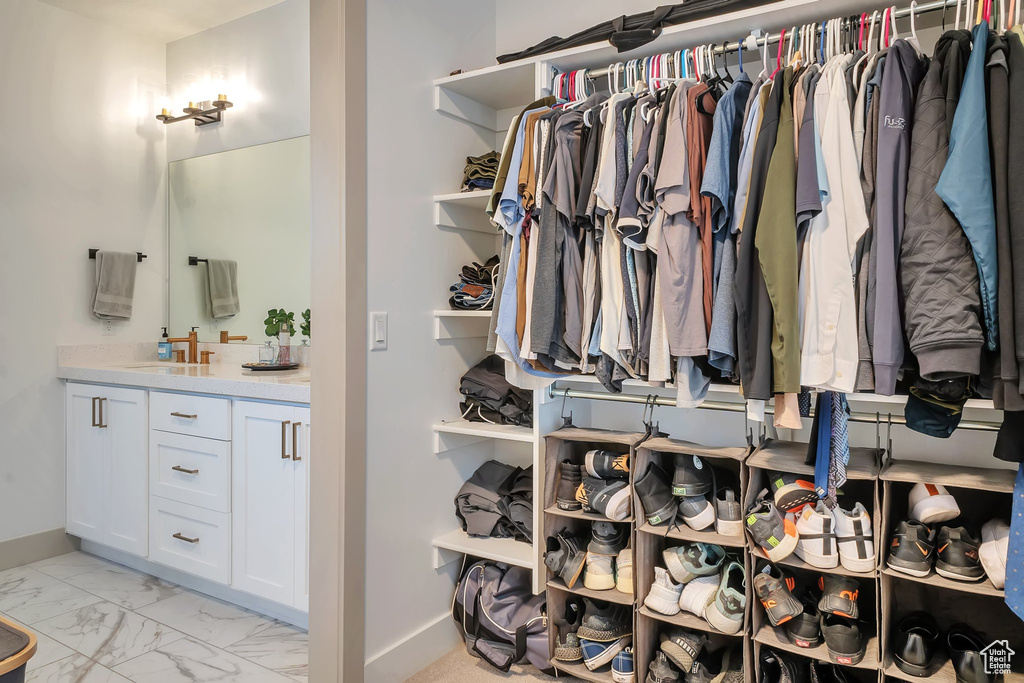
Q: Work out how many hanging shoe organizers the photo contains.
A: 4